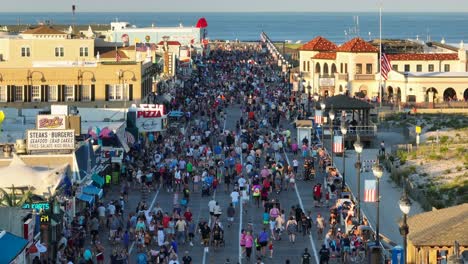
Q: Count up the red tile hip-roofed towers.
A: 2